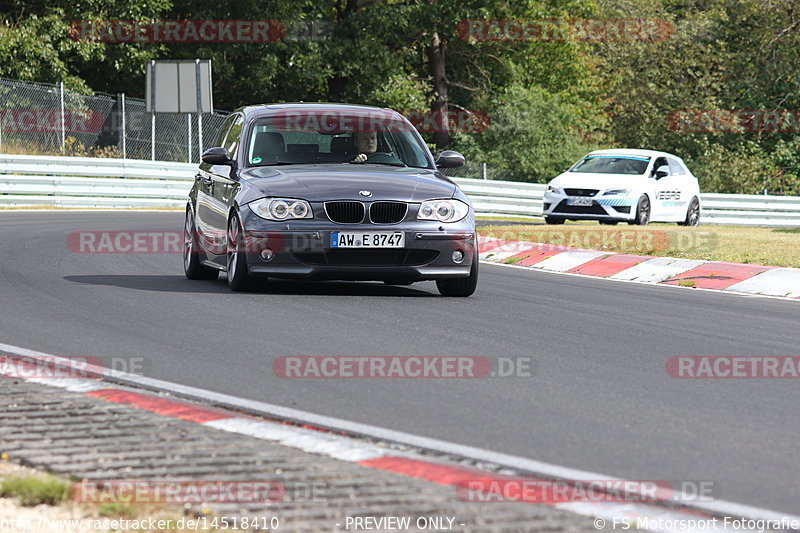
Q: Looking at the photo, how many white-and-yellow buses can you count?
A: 0